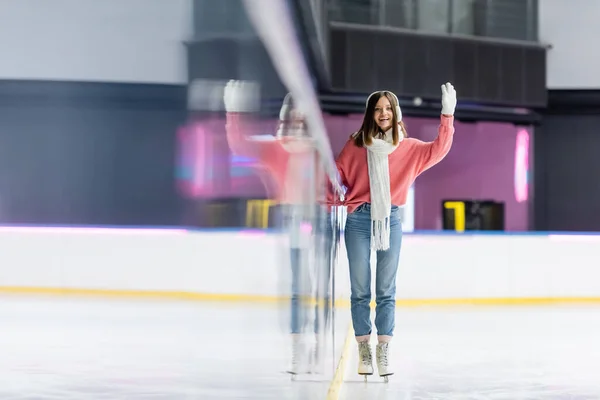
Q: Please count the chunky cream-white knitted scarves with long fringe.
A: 1